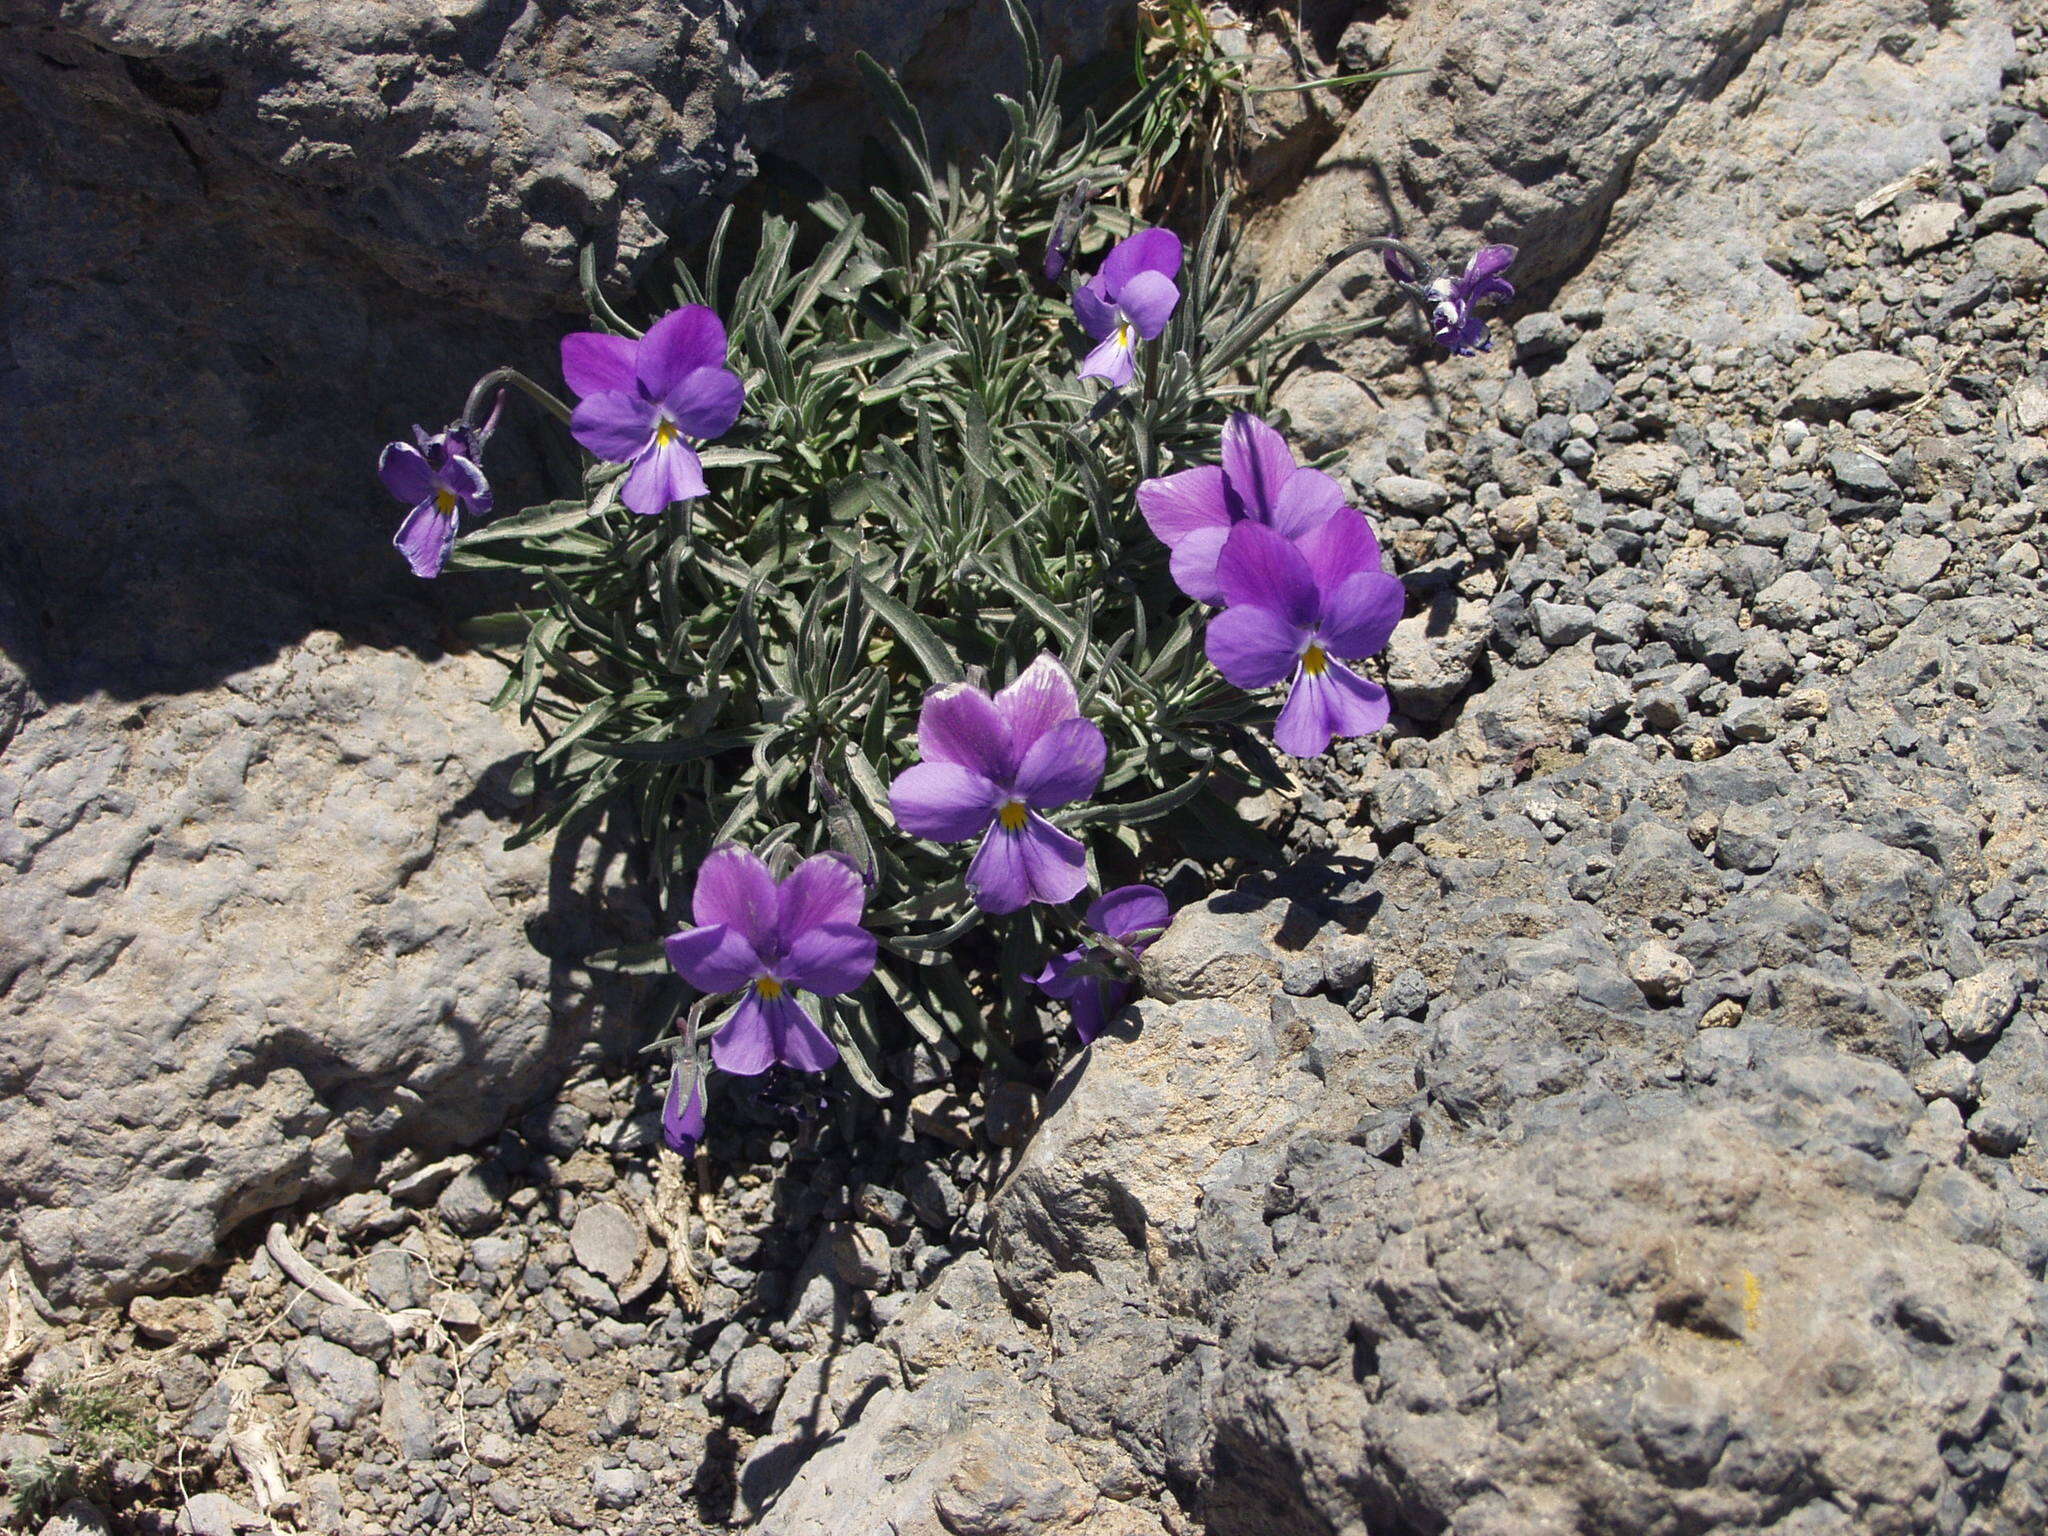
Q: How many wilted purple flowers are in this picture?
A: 2